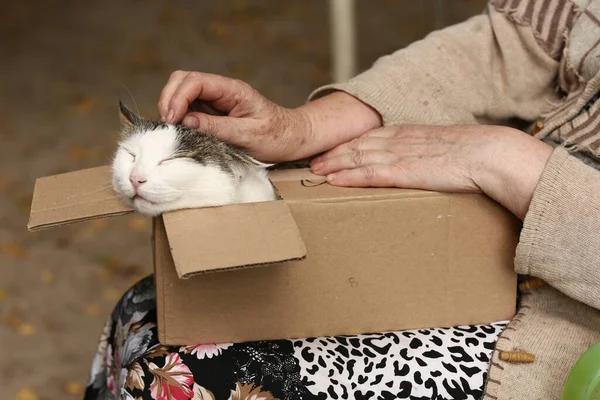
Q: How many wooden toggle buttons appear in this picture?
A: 3